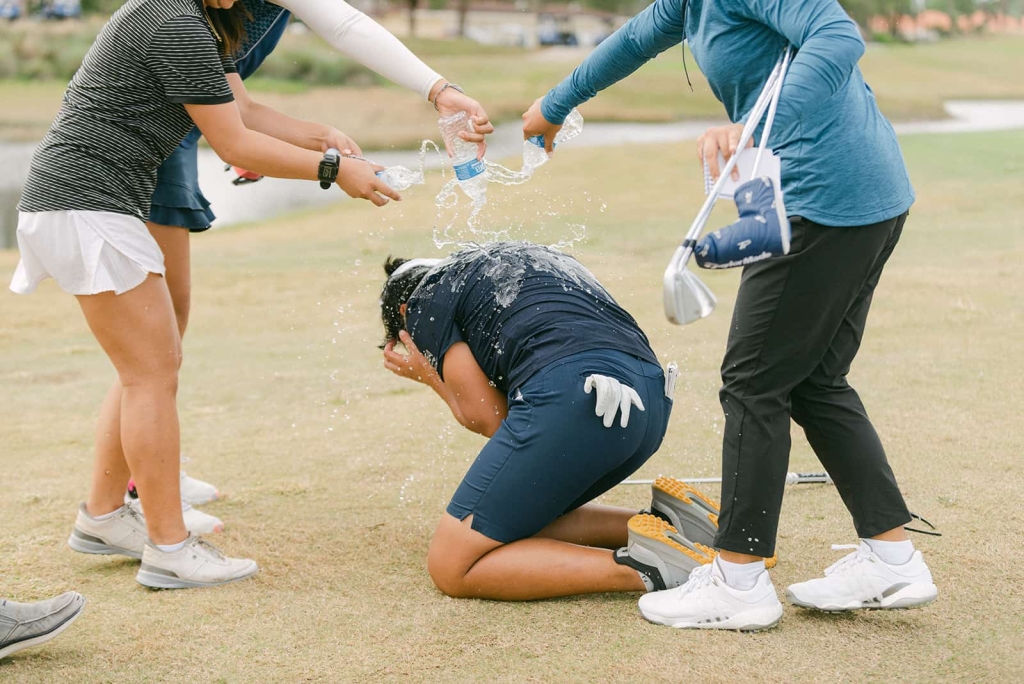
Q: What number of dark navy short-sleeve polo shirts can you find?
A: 1